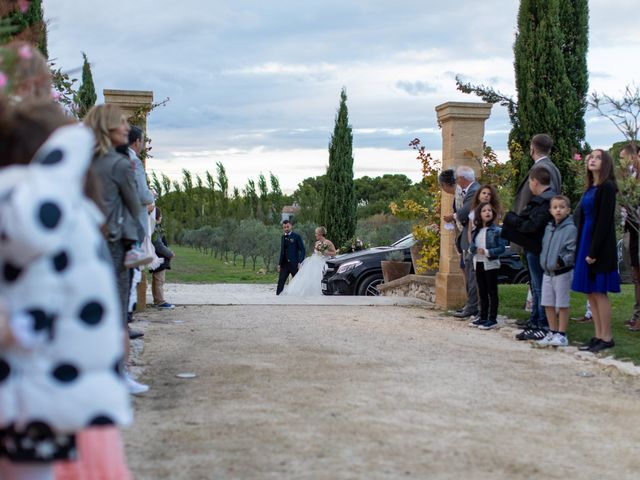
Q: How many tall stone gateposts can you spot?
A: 2